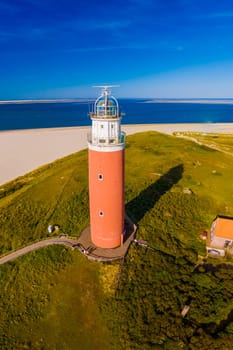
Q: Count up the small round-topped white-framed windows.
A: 2